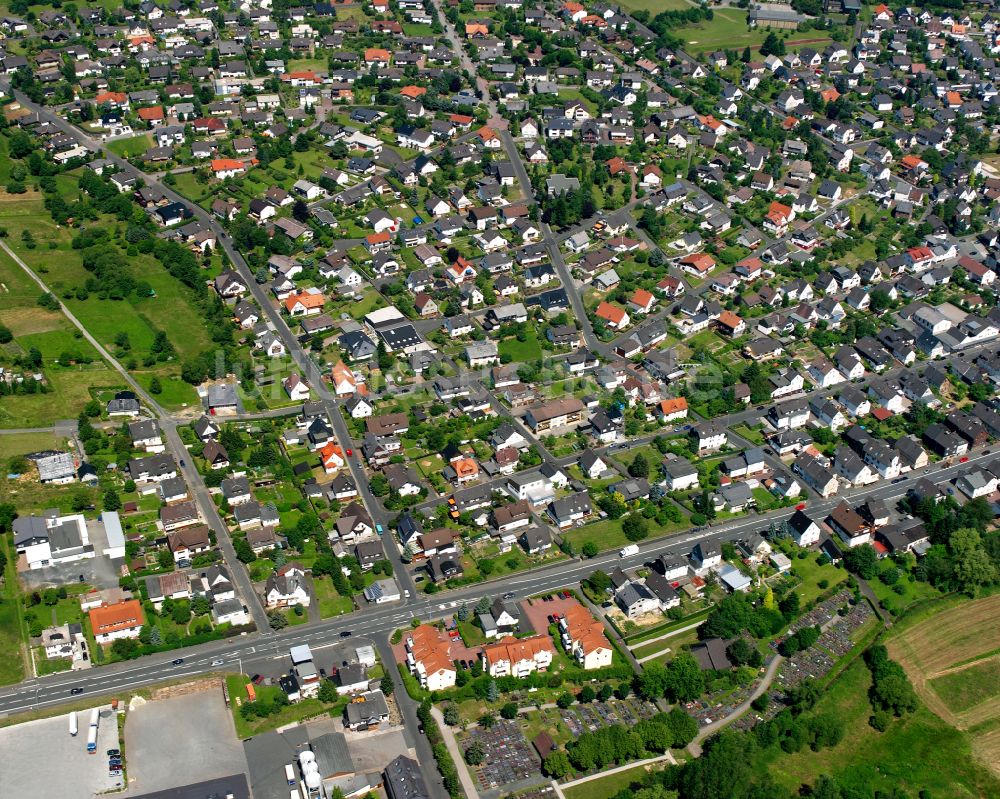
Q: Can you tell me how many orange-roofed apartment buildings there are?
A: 3